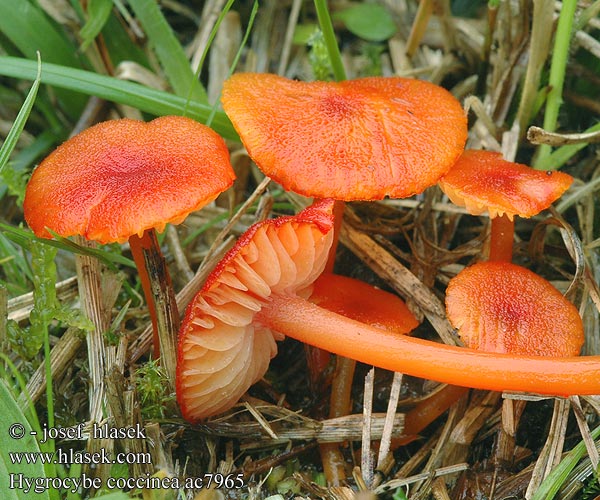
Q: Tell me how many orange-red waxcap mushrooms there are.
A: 6